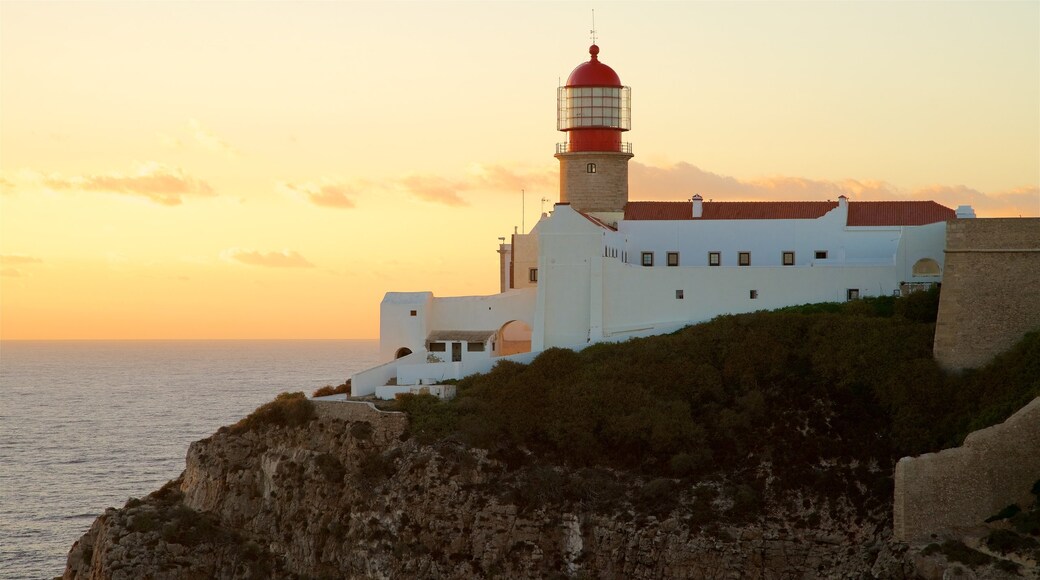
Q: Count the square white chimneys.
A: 2